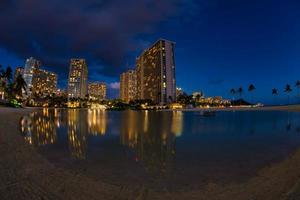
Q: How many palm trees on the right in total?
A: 6